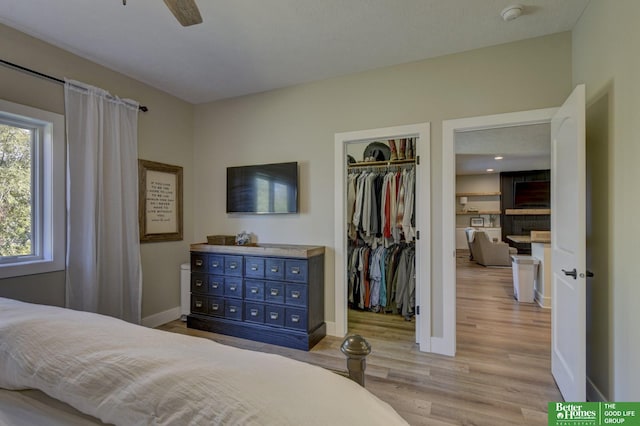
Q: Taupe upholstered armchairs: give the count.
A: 1